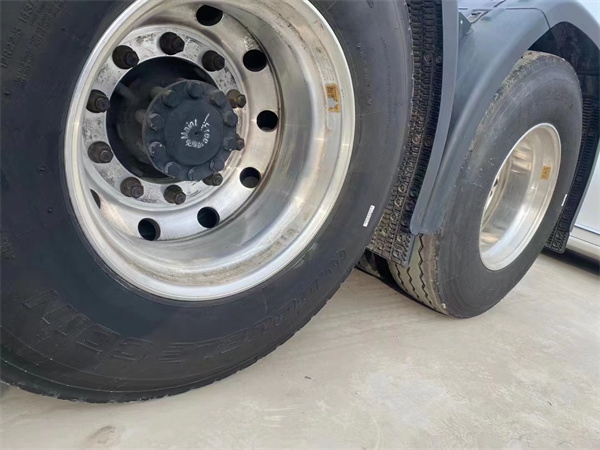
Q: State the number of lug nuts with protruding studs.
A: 10